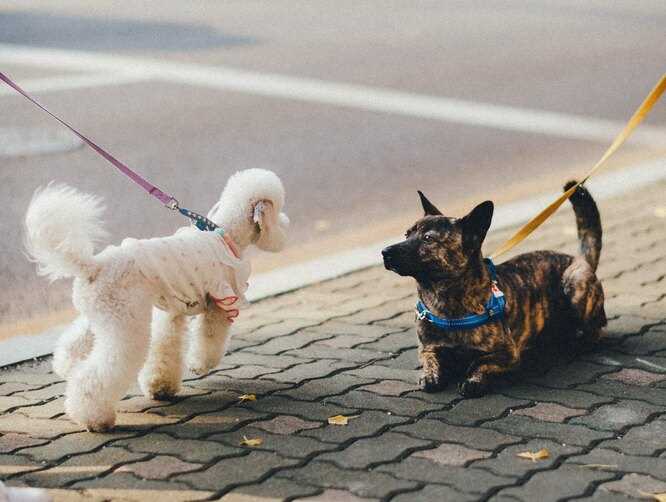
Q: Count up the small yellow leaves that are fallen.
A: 4